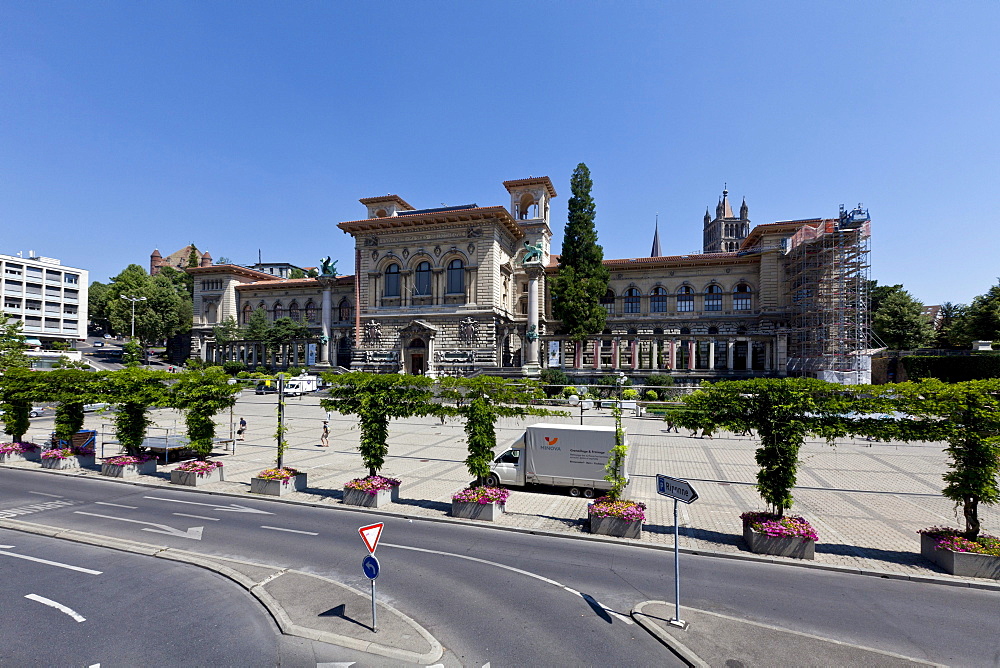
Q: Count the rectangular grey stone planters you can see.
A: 10